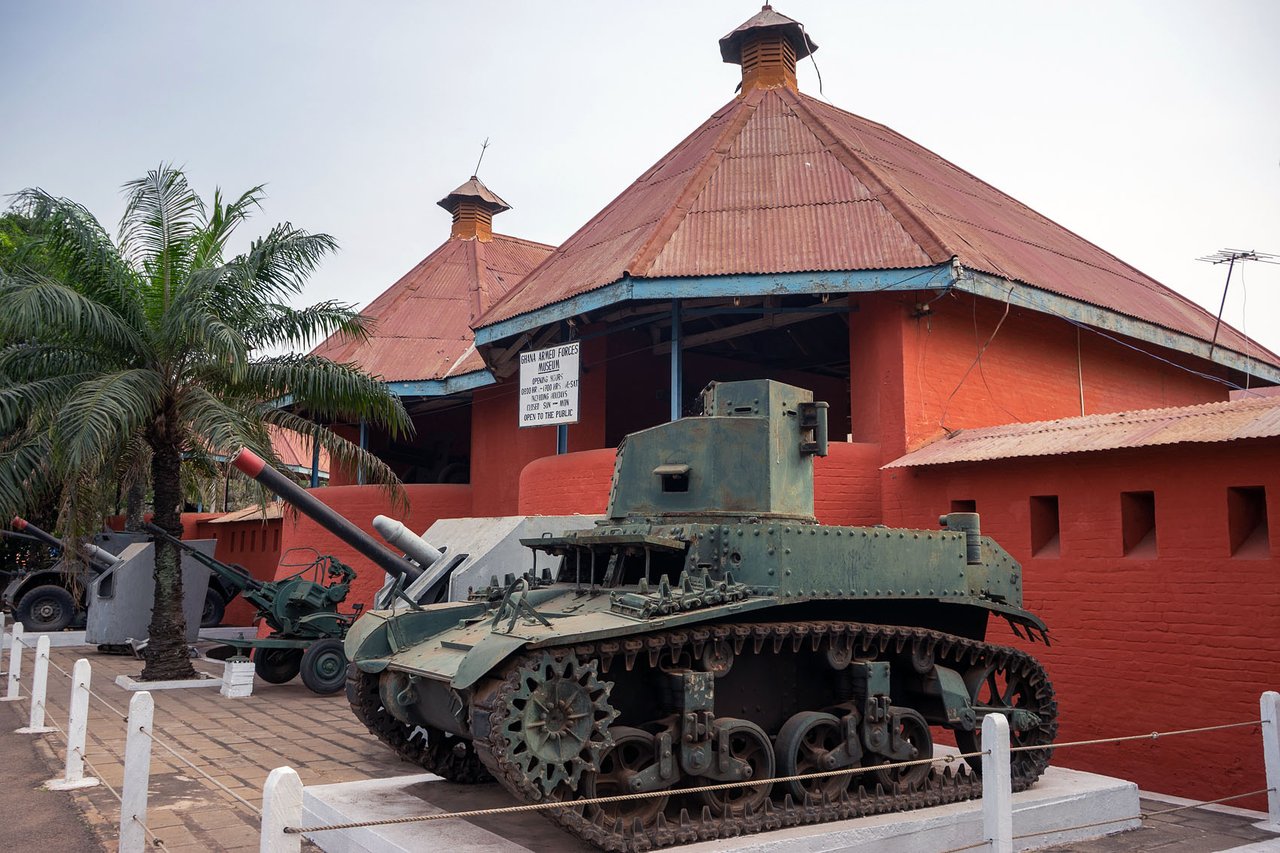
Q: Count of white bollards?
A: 8